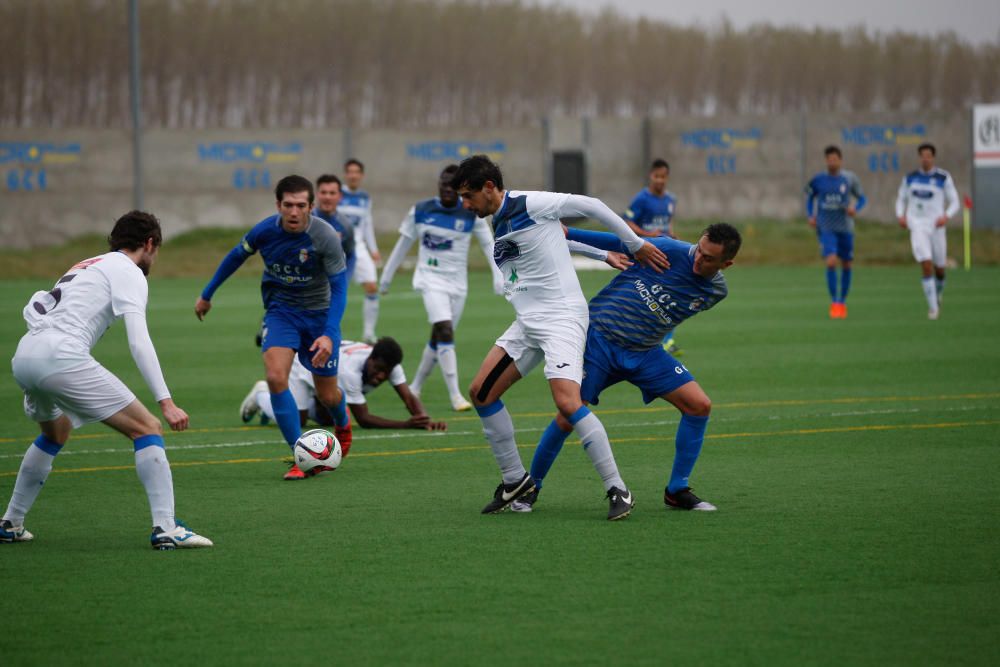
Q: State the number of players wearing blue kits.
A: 5